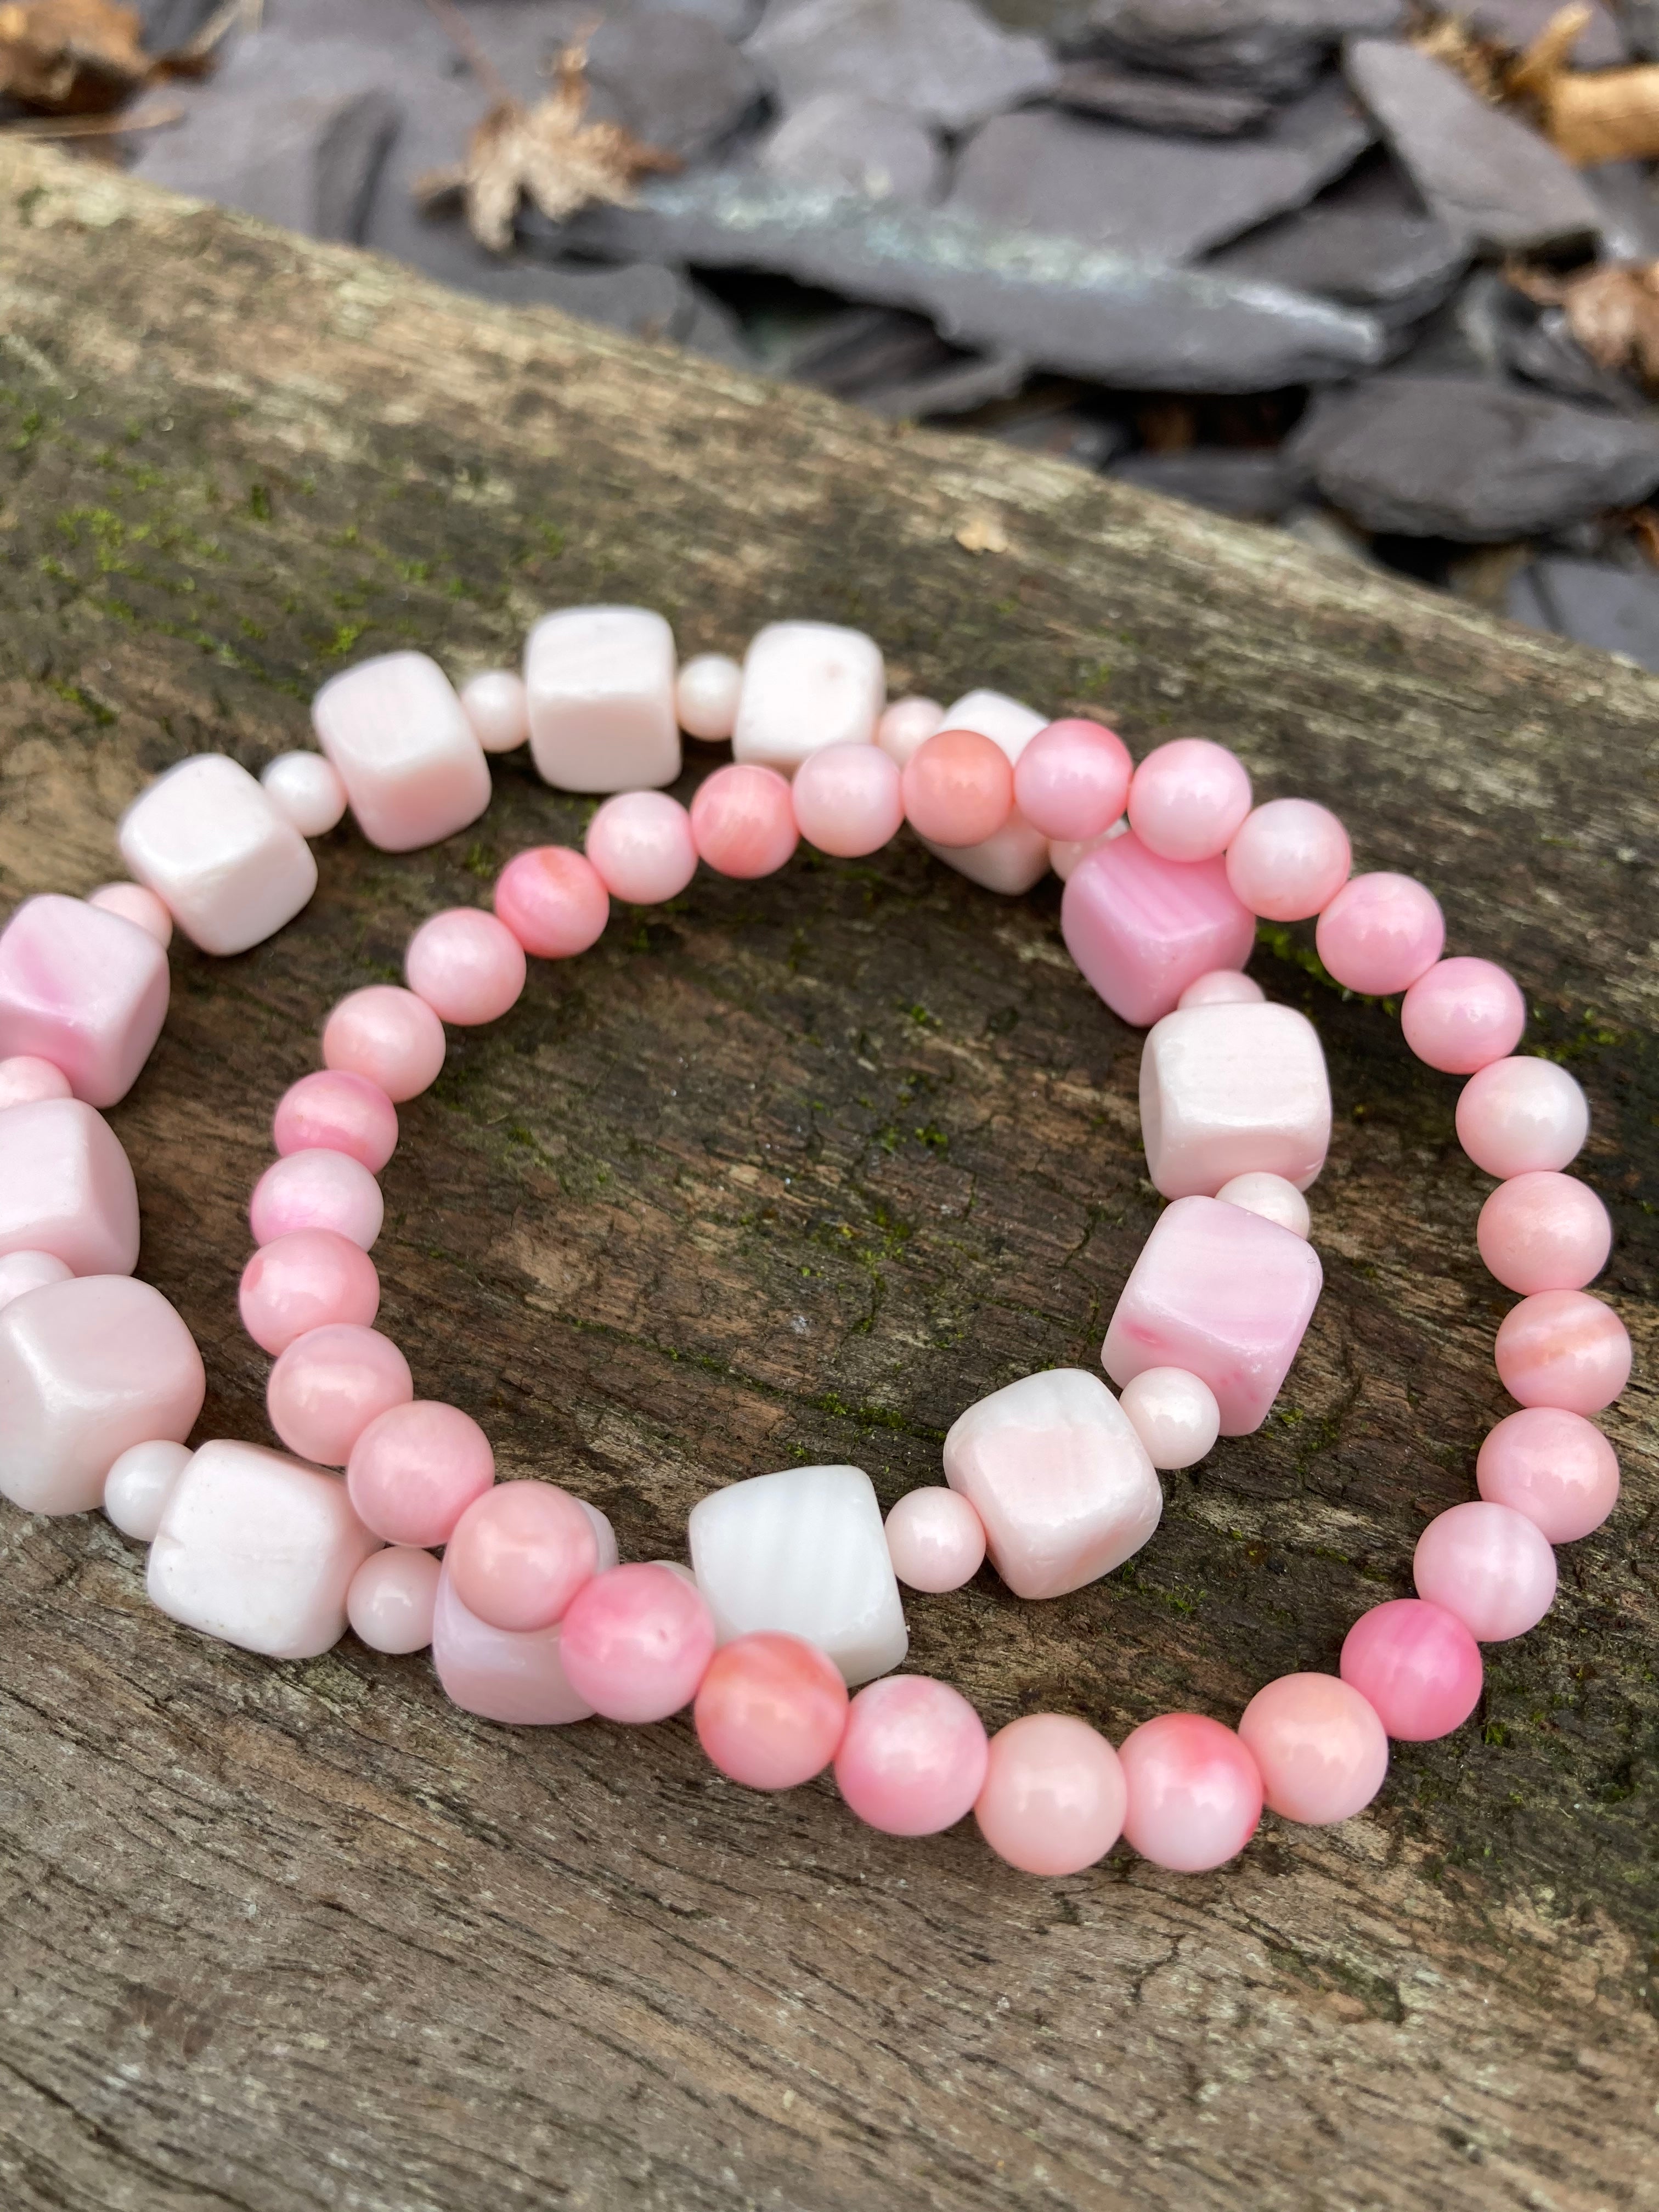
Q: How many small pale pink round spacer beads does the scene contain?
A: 15